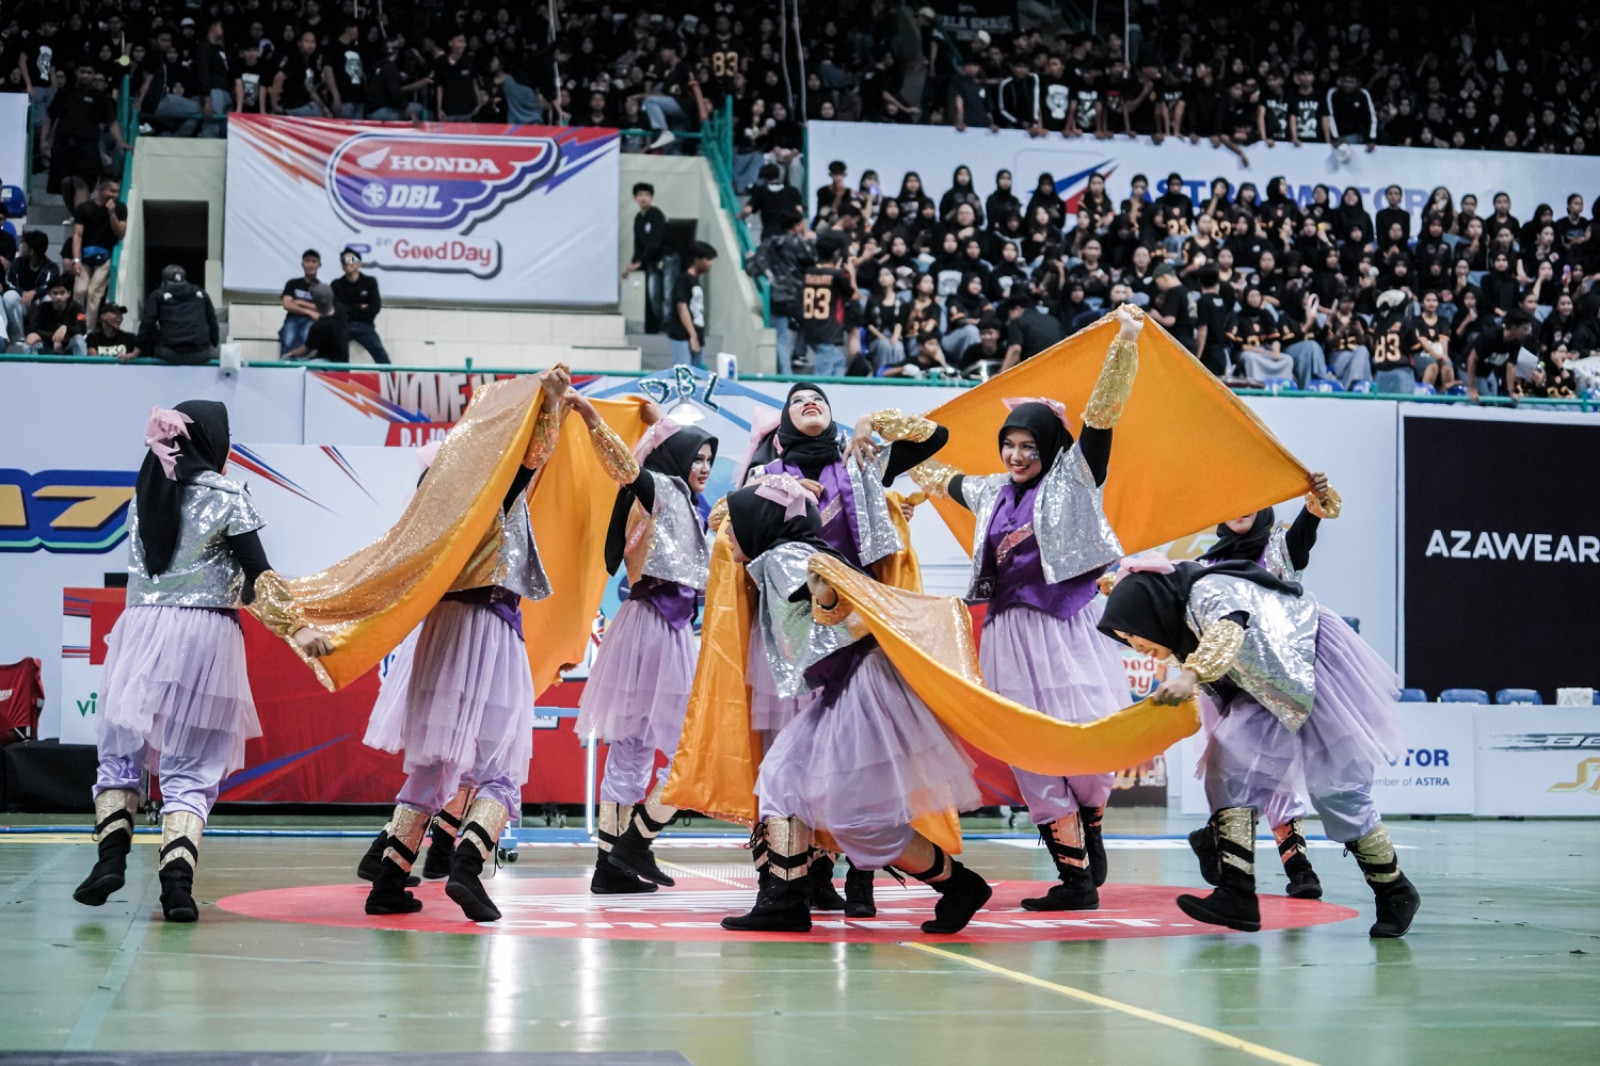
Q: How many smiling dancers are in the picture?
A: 3